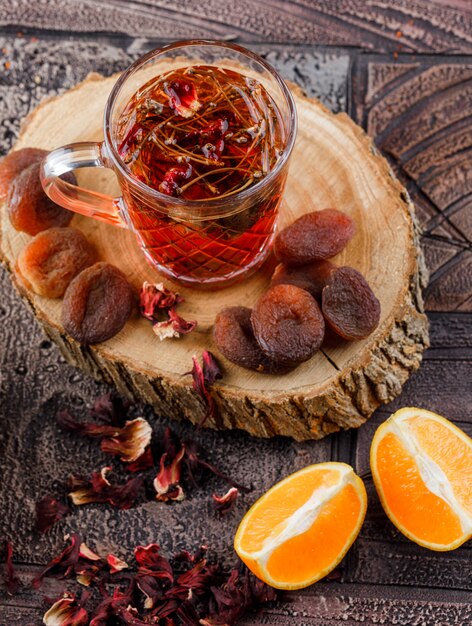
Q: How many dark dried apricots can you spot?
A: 9